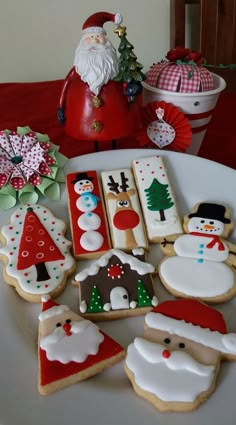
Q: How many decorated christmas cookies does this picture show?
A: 8